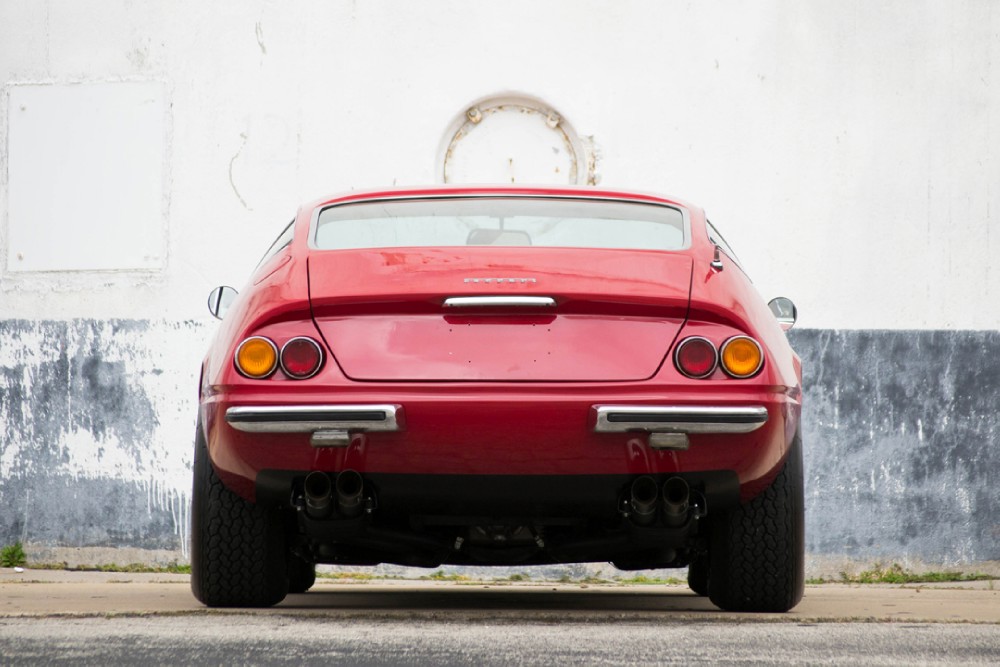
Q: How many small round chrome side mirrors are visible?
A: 2